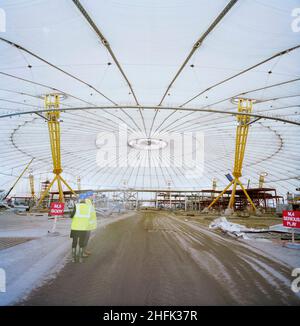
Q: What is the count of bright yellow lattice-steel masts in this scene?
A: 2